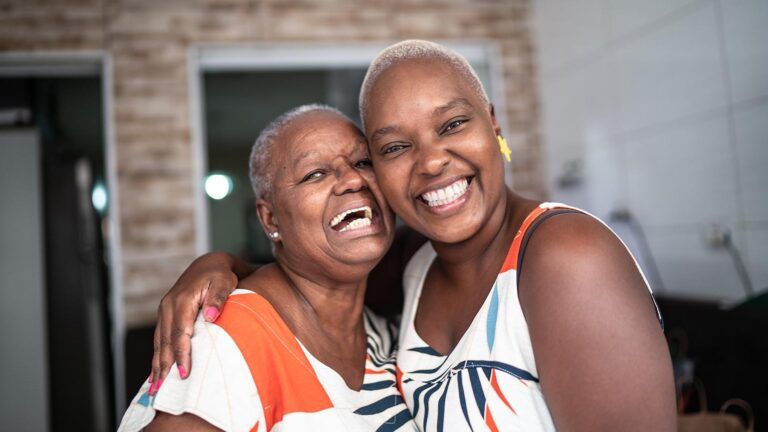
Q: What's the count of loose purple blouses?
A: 0